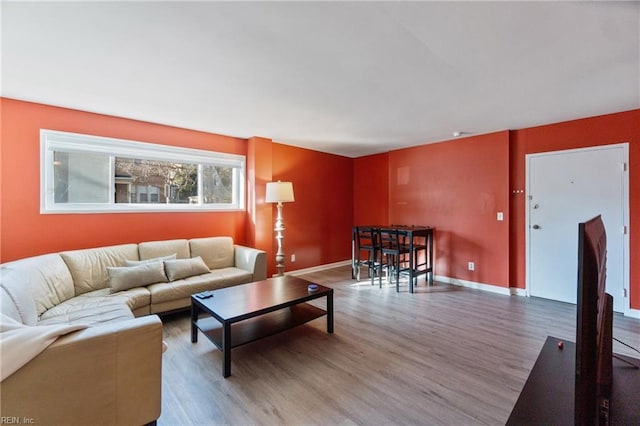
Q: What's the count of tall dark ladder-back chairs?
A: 4